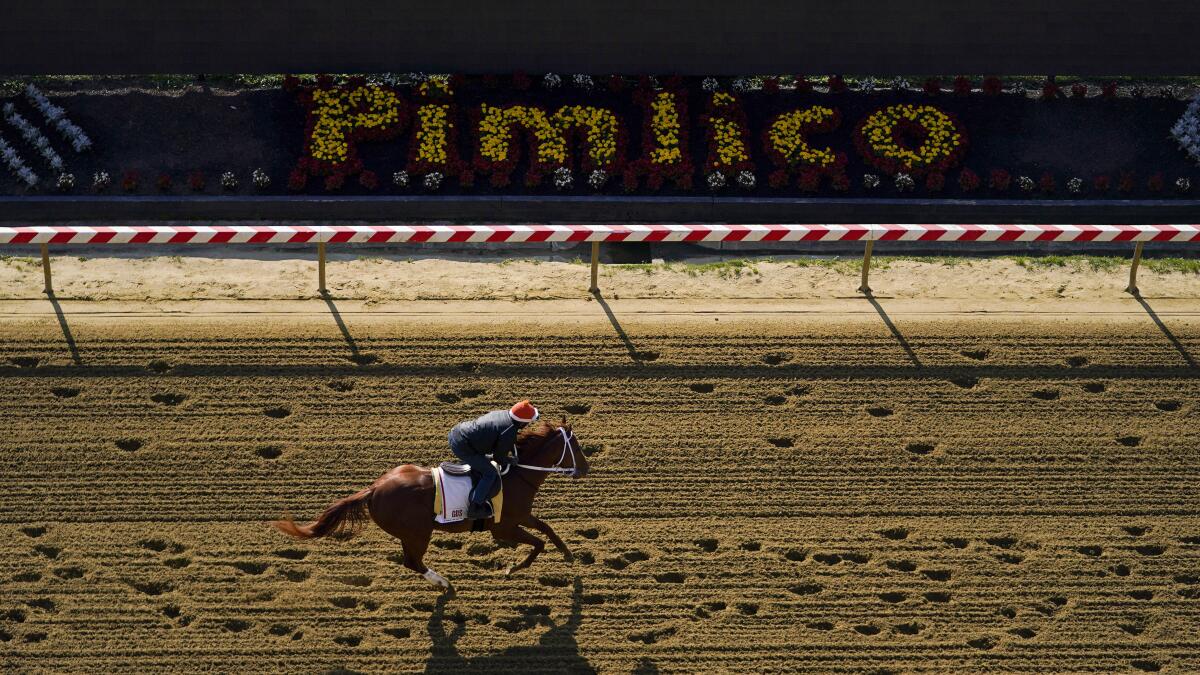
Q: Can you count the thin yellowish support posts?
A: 5